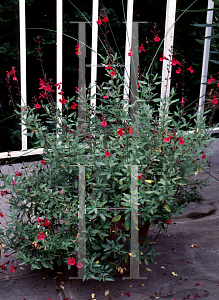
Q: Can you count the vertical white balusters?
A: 6